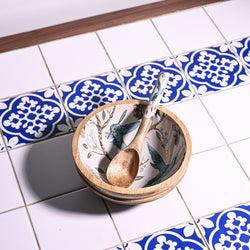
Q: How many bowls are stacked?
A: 2